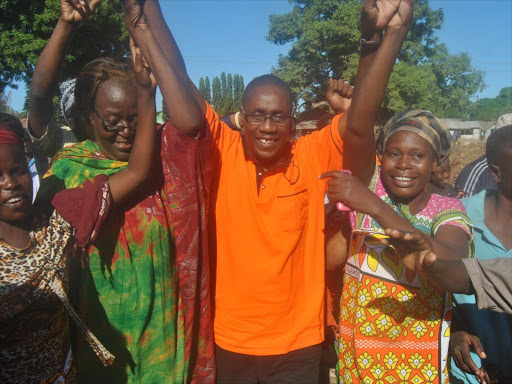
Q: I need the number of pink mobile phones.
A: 1